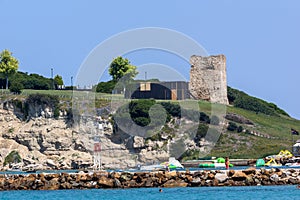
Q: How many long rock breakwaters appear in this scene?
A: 1